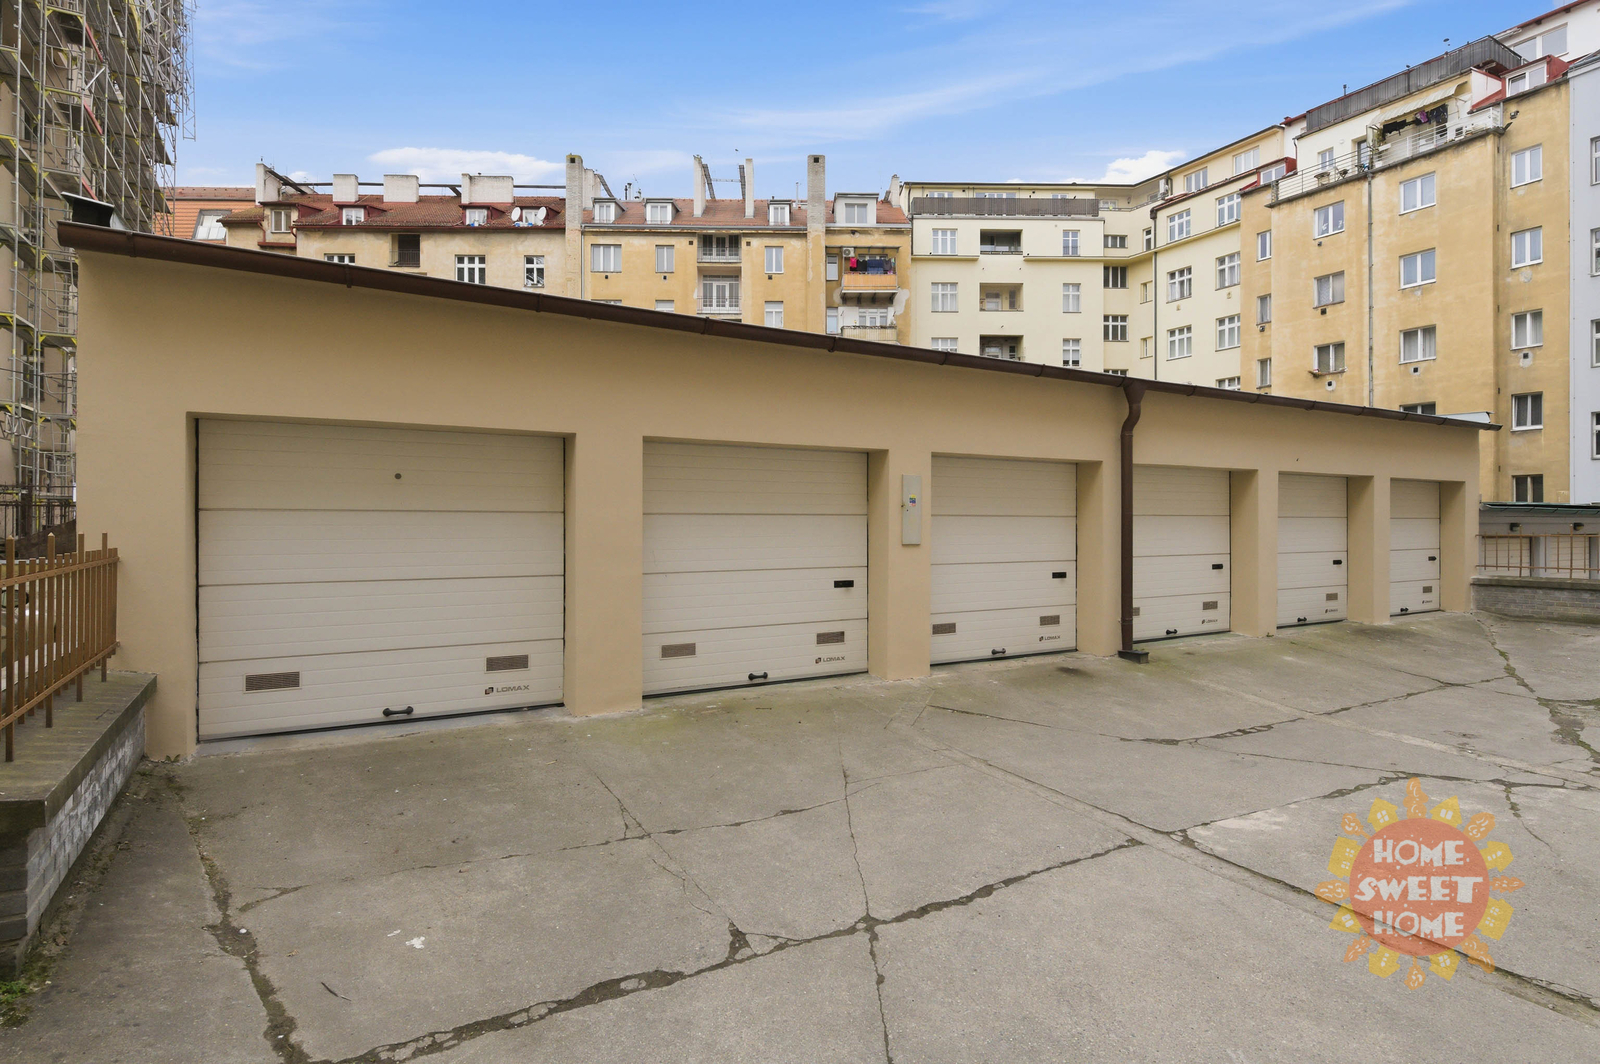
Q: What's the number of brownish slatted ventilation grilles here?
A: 10